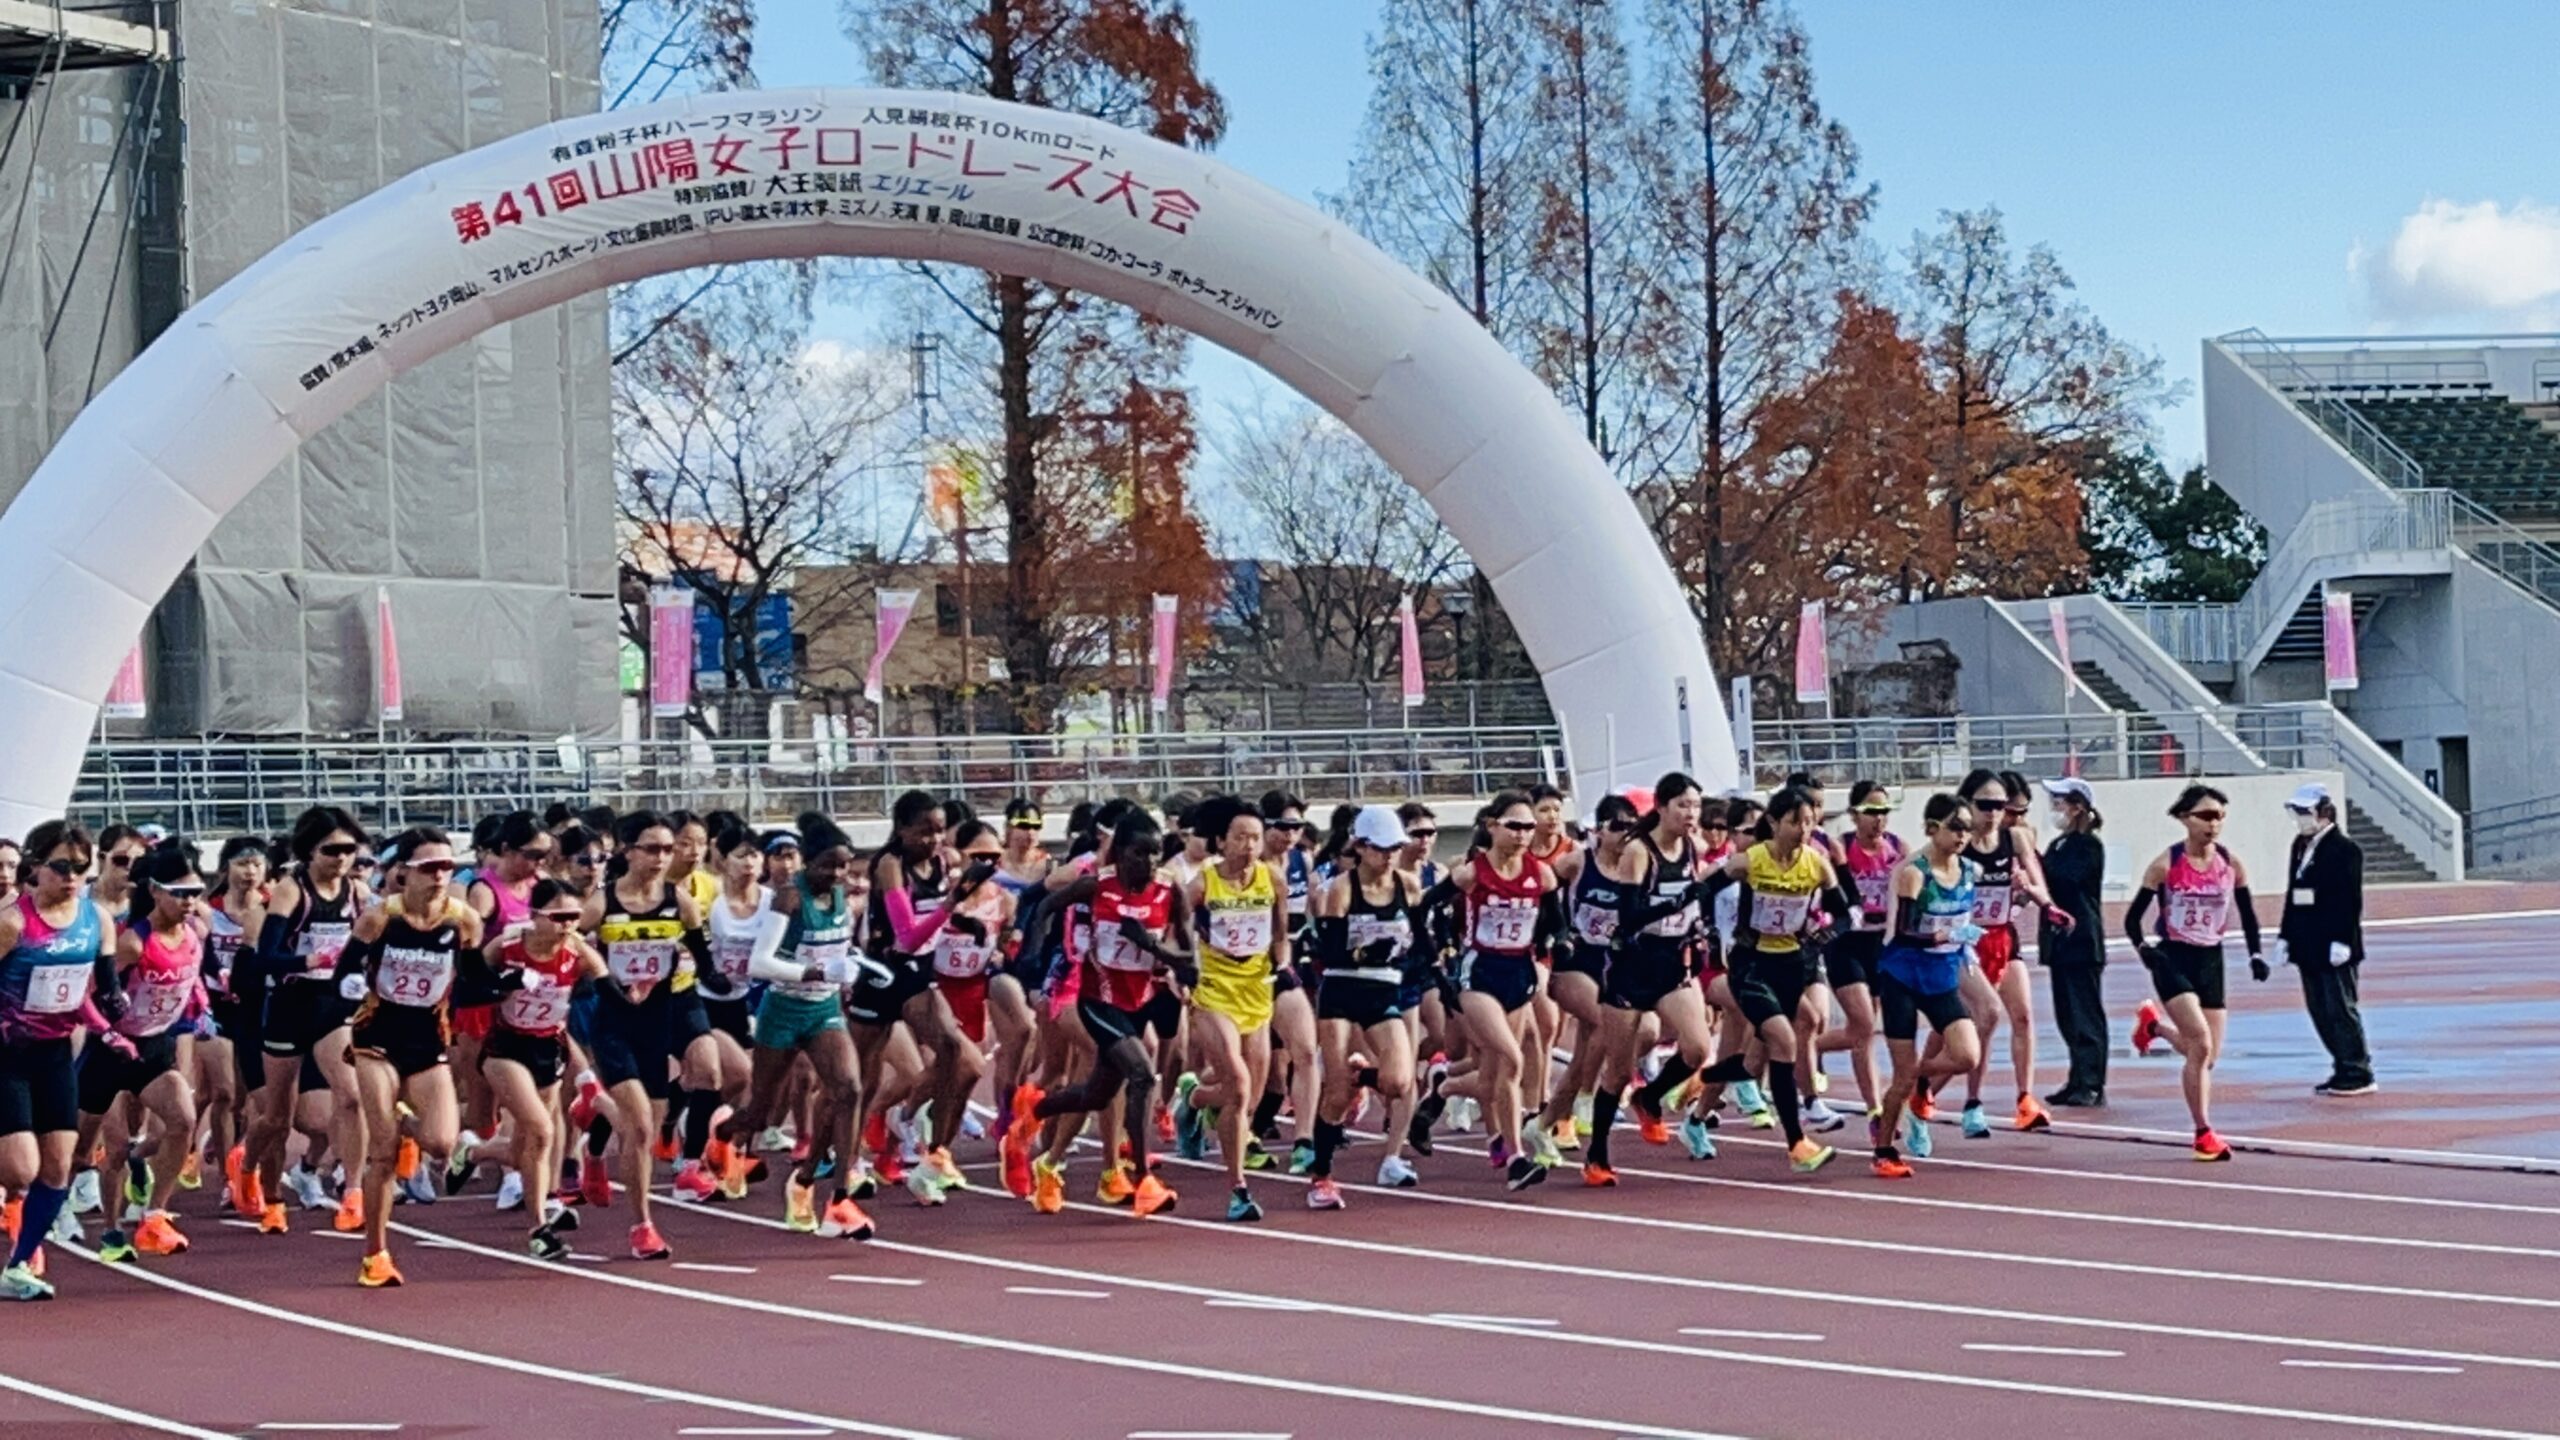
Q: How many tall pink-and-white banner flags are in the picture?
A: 9